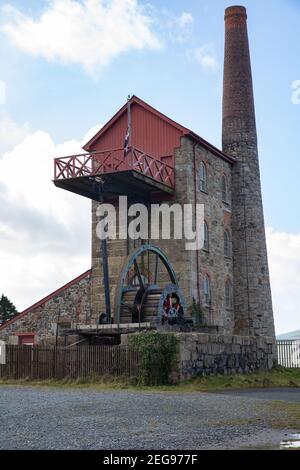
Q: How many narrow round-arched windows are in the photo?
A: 6